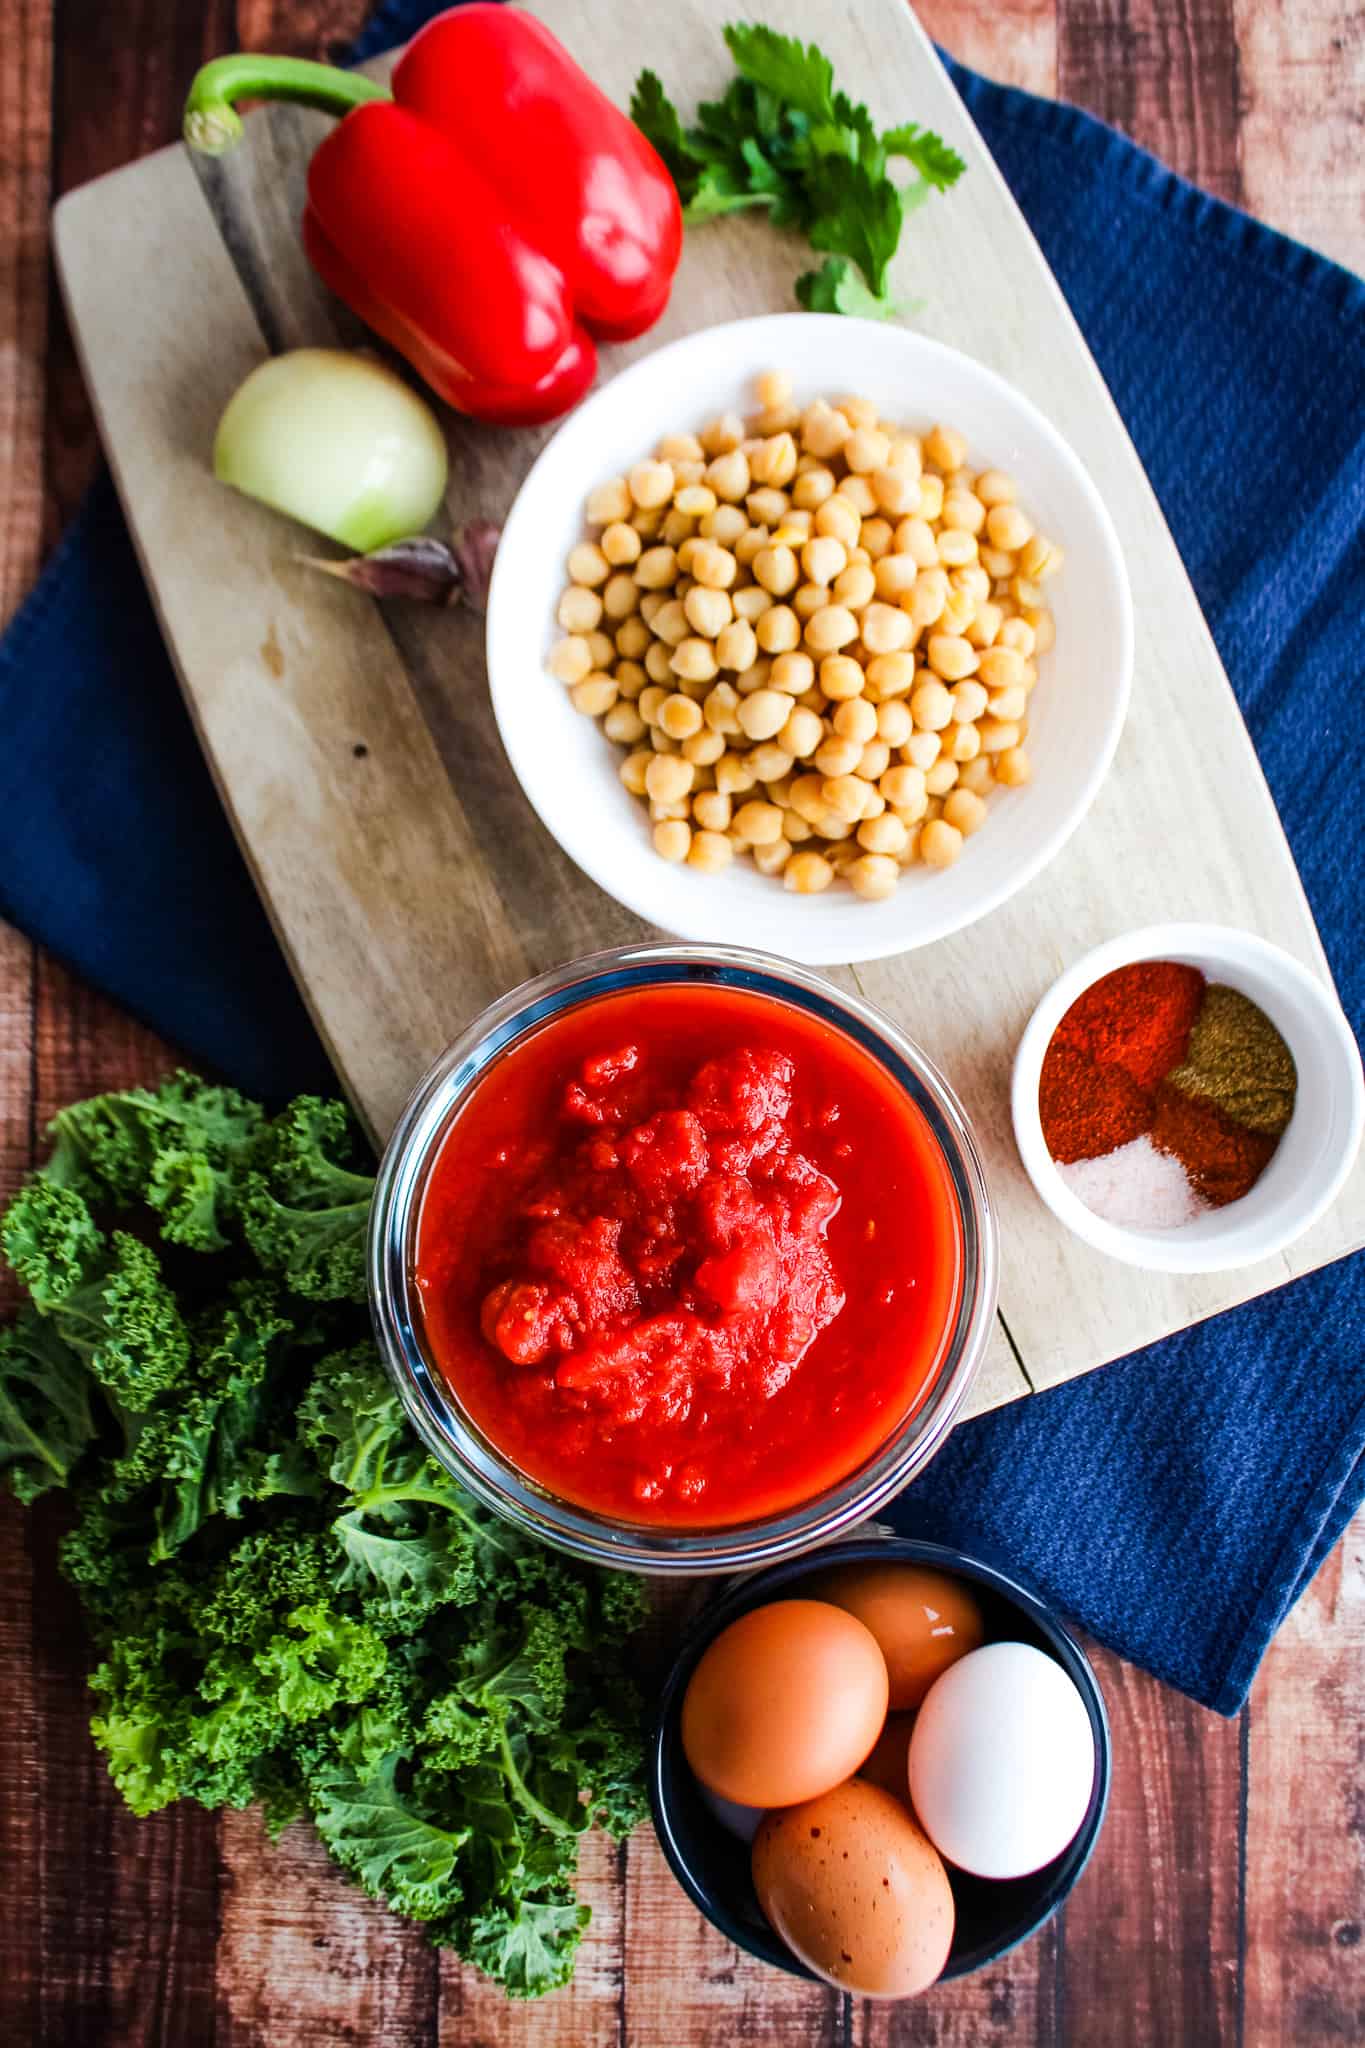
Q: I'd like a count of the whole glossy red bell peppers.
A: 1